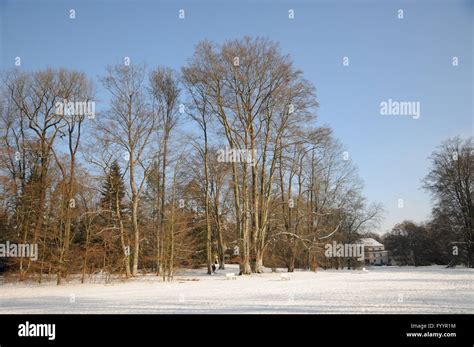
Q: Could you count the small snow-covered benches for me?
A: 2